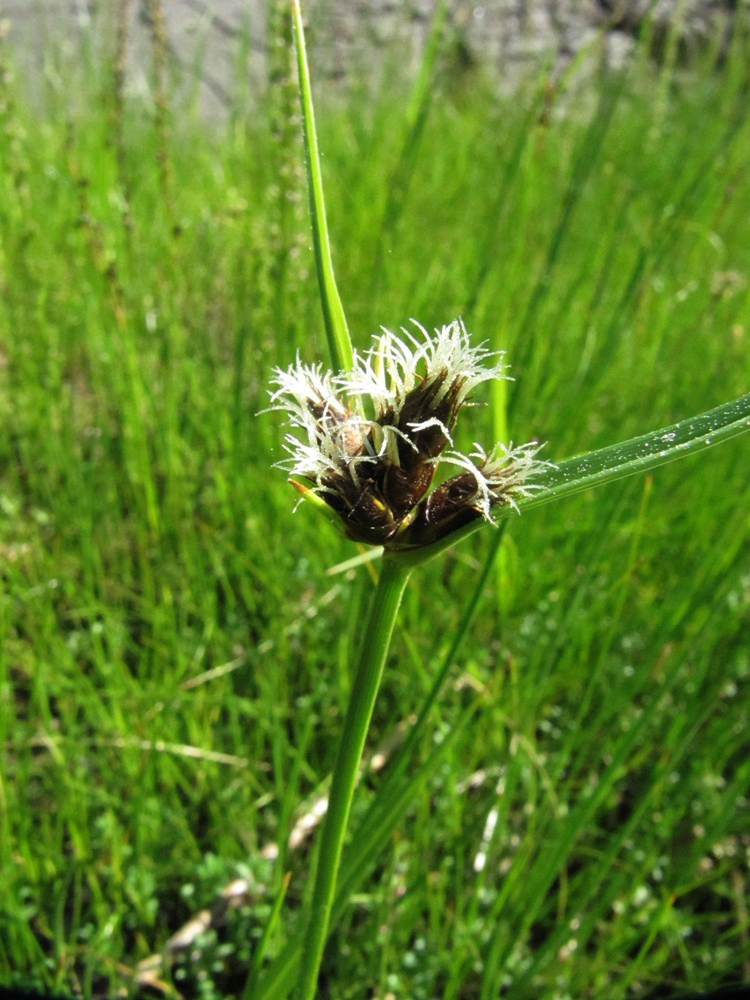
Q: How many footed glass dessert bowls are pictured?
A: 0